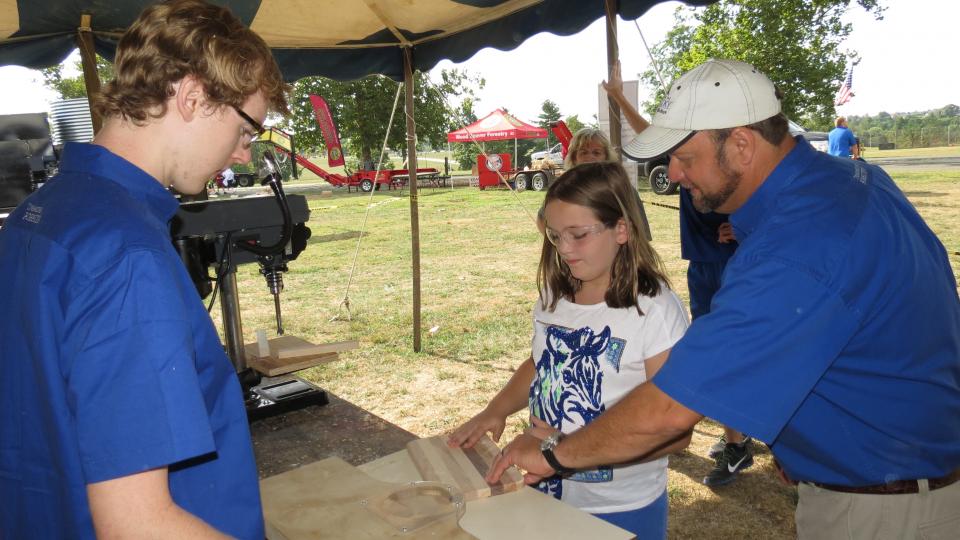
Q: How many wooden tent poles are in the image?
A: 3